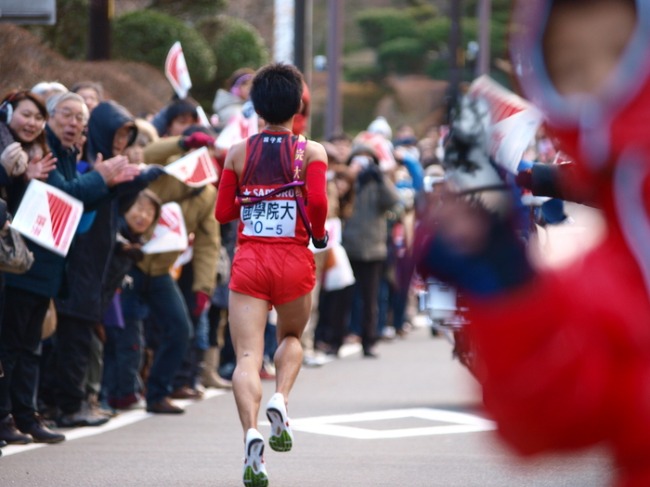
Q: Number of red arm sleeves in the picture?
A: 2